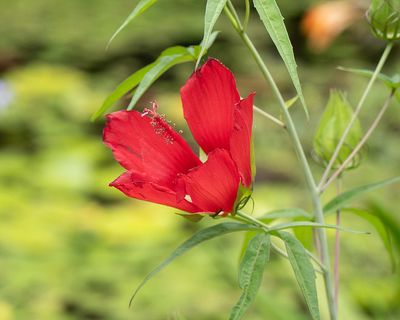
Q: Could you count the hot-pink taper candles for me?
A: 0